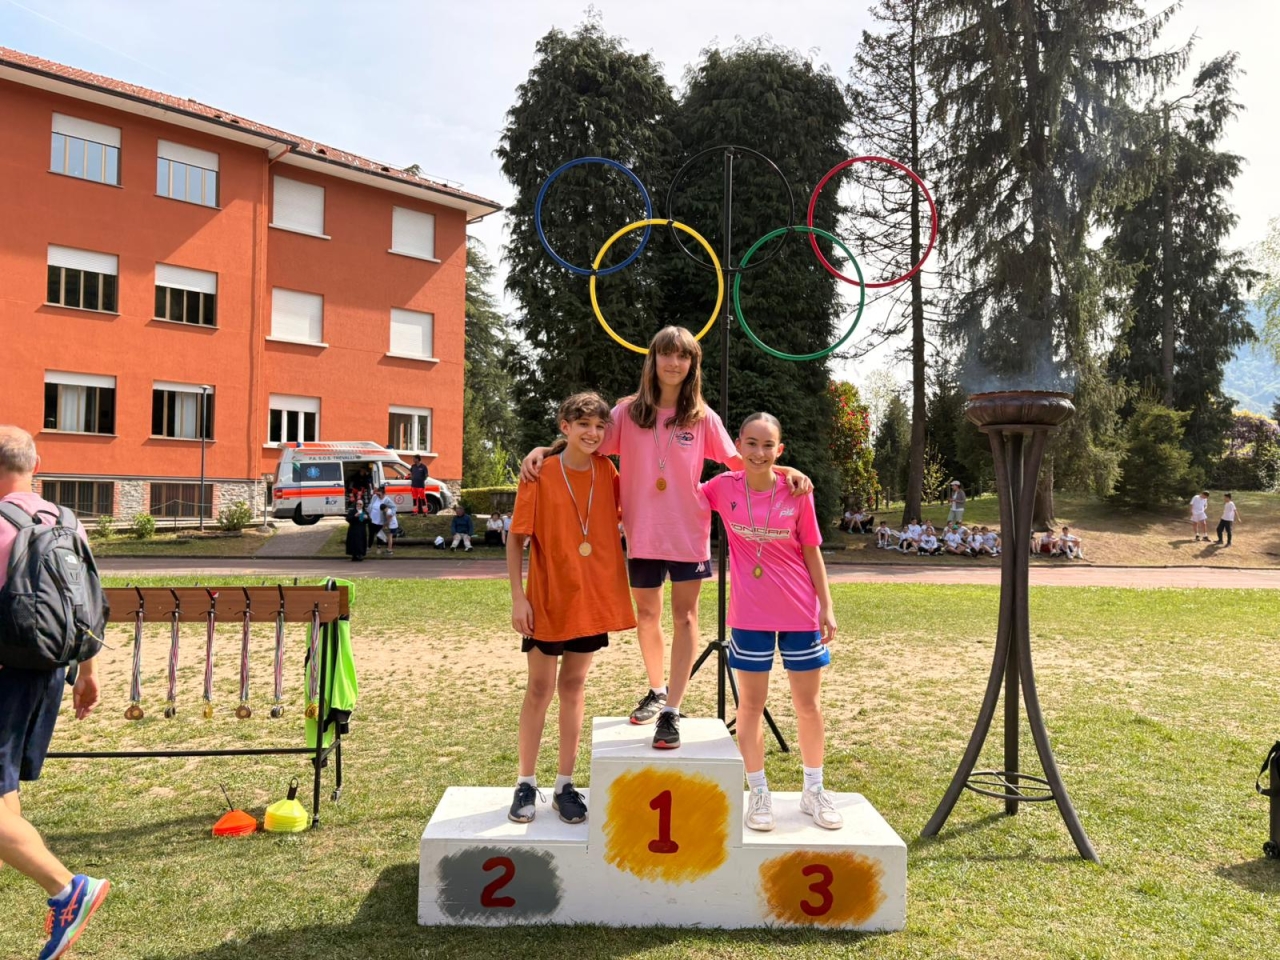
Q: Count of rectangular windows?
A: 14